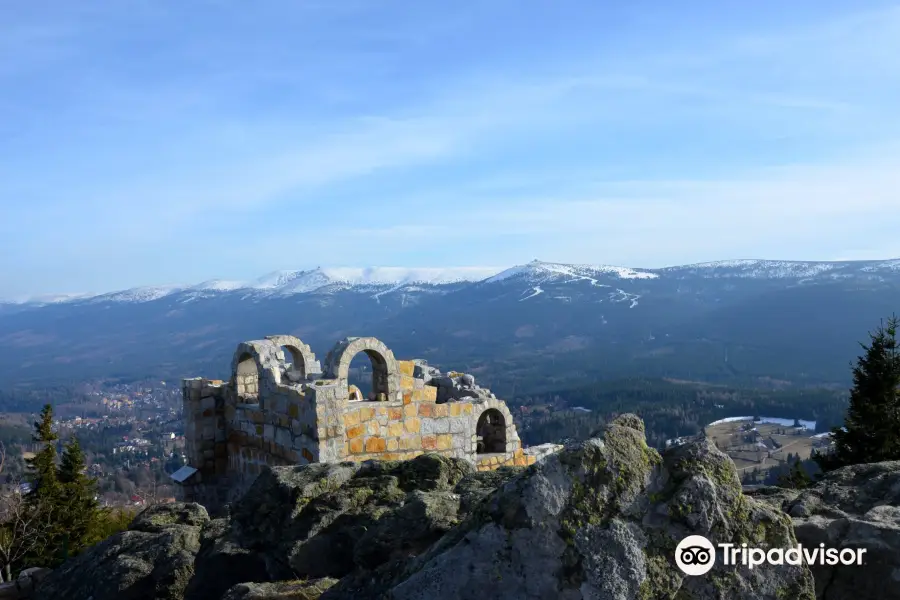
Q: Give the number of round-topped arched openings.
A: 4